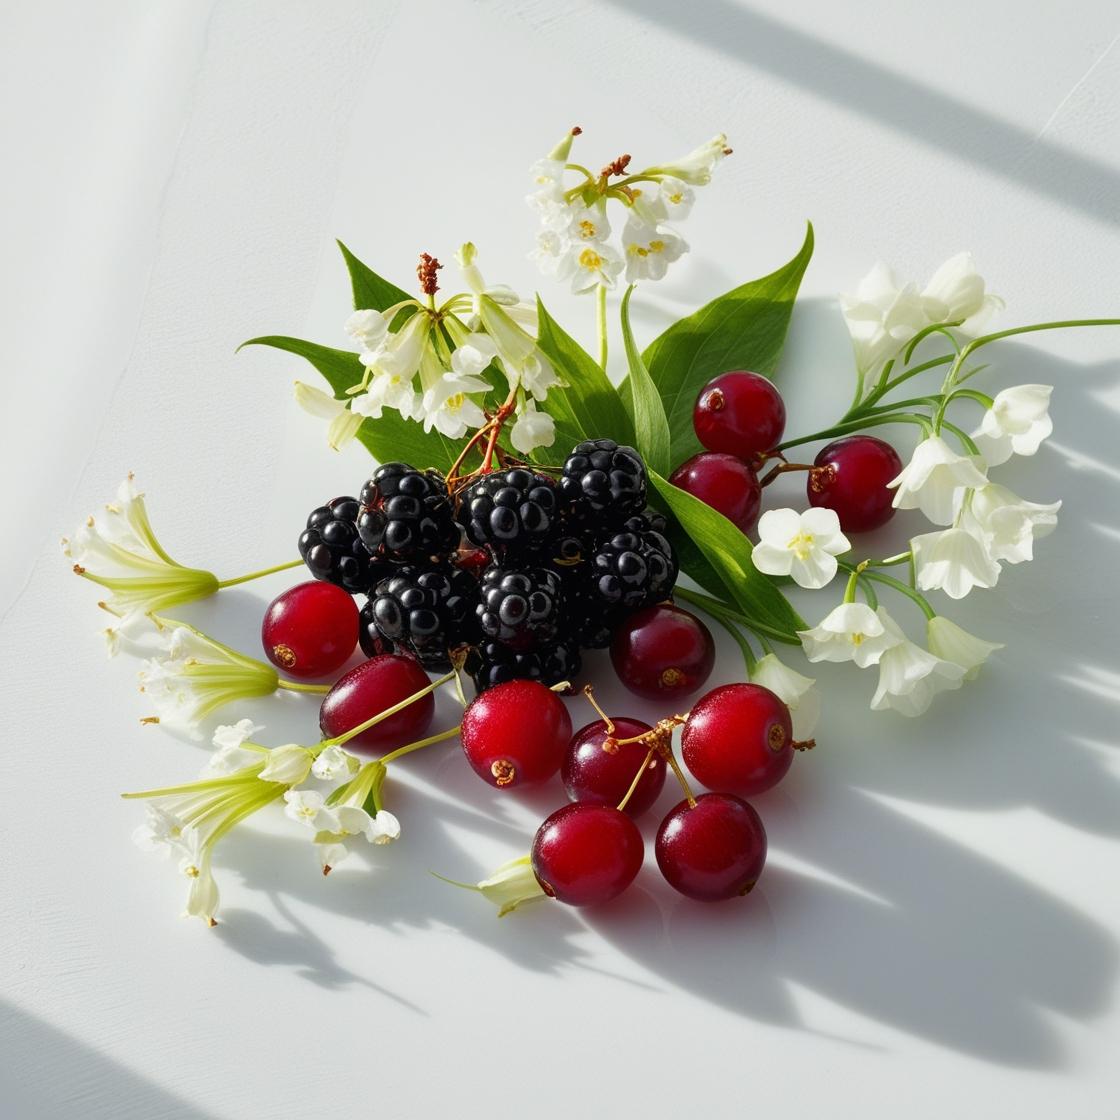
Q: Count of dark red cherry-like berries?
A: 11